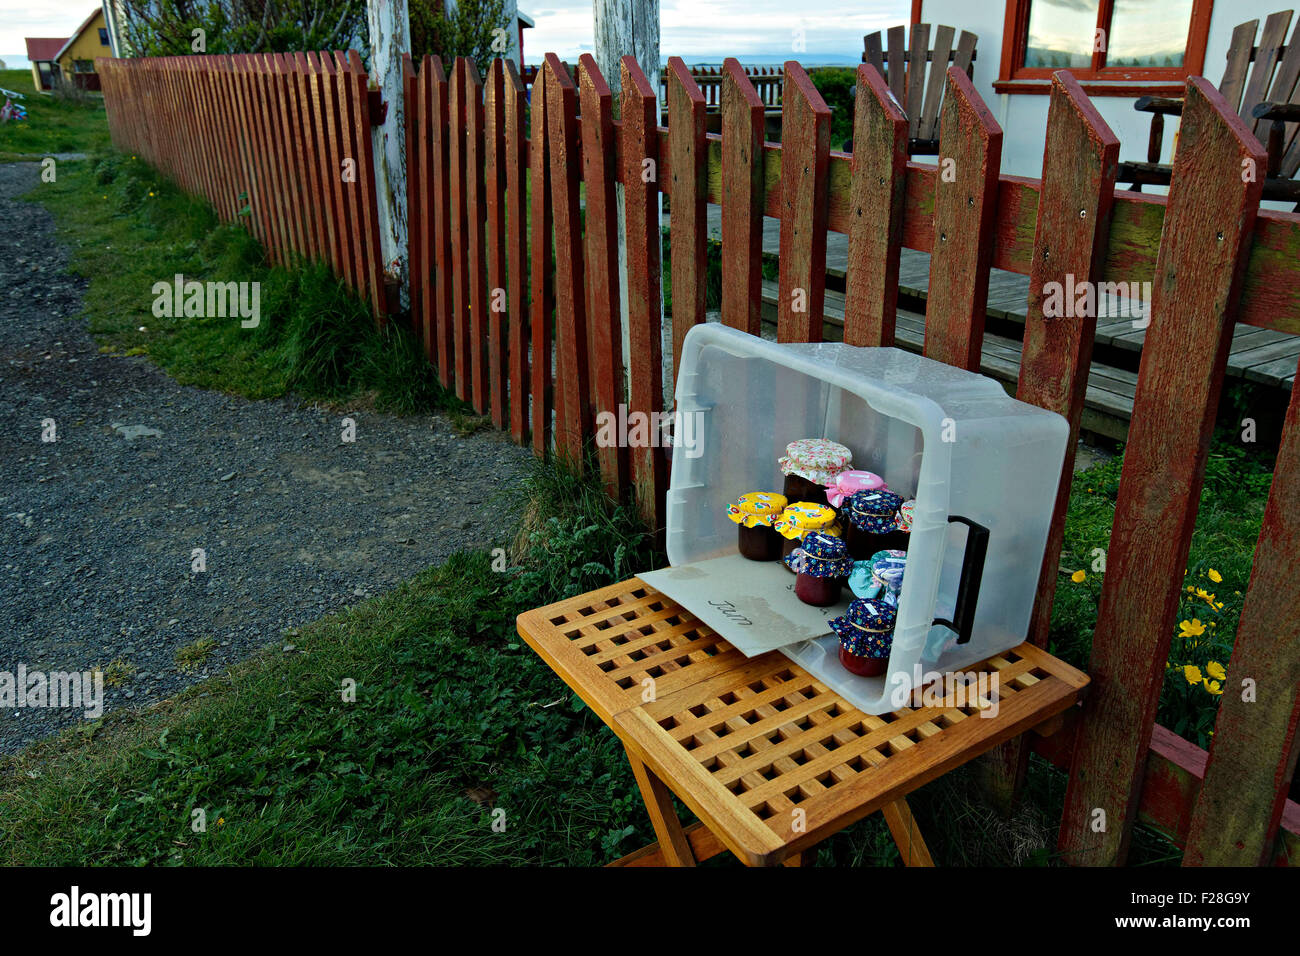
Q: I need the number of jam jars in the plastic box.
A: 9